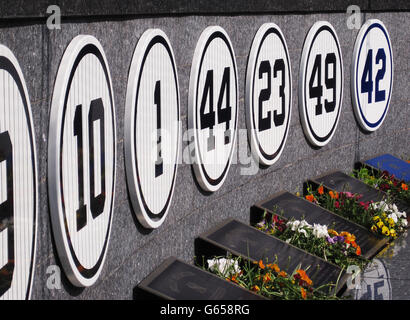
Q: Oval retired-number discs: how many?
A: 7